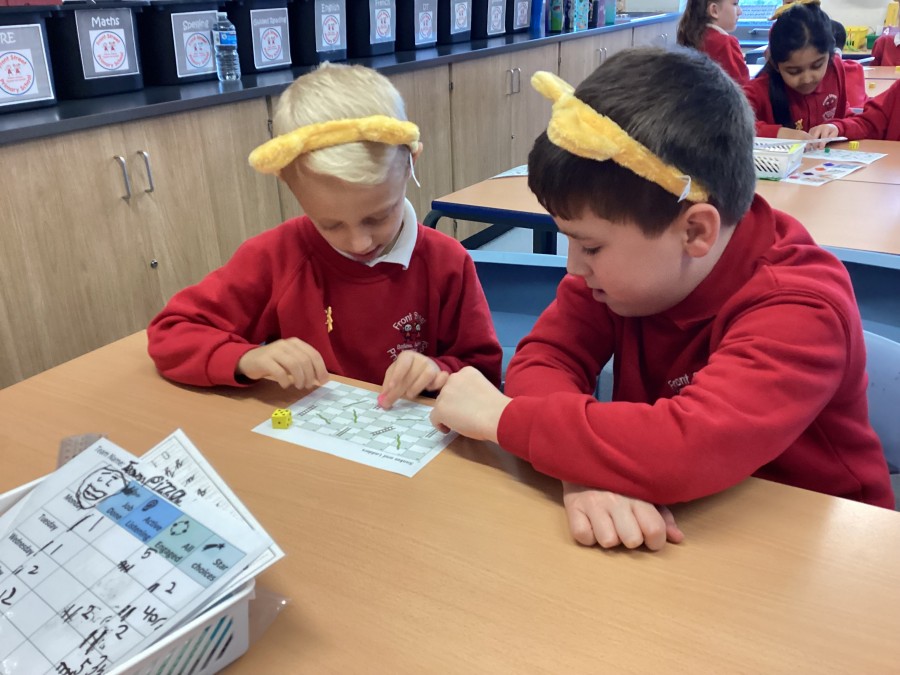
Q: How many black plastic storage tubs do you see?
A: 10